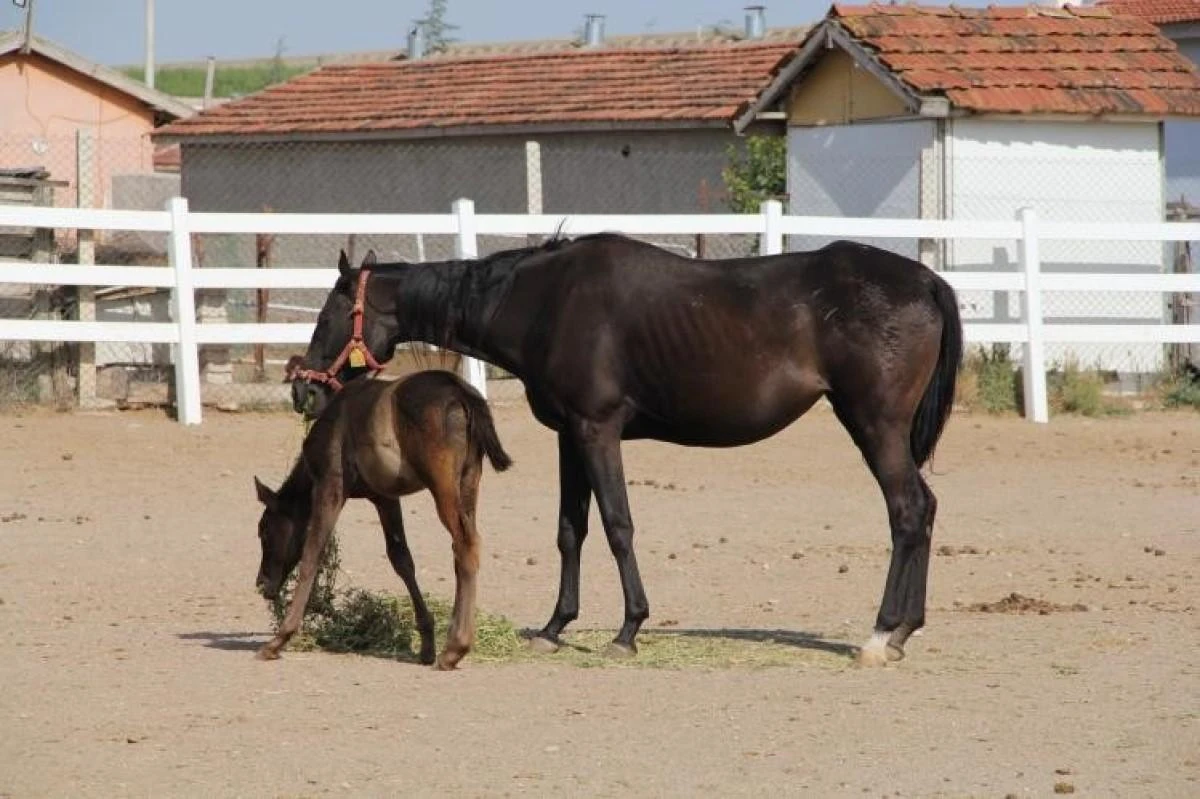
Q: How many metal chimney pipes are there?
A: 3